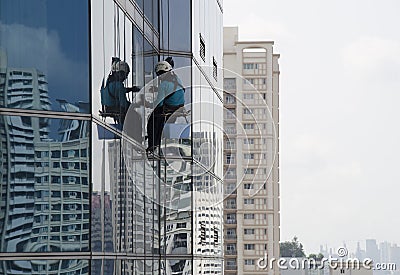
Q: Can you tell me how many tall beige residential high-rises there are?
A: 1